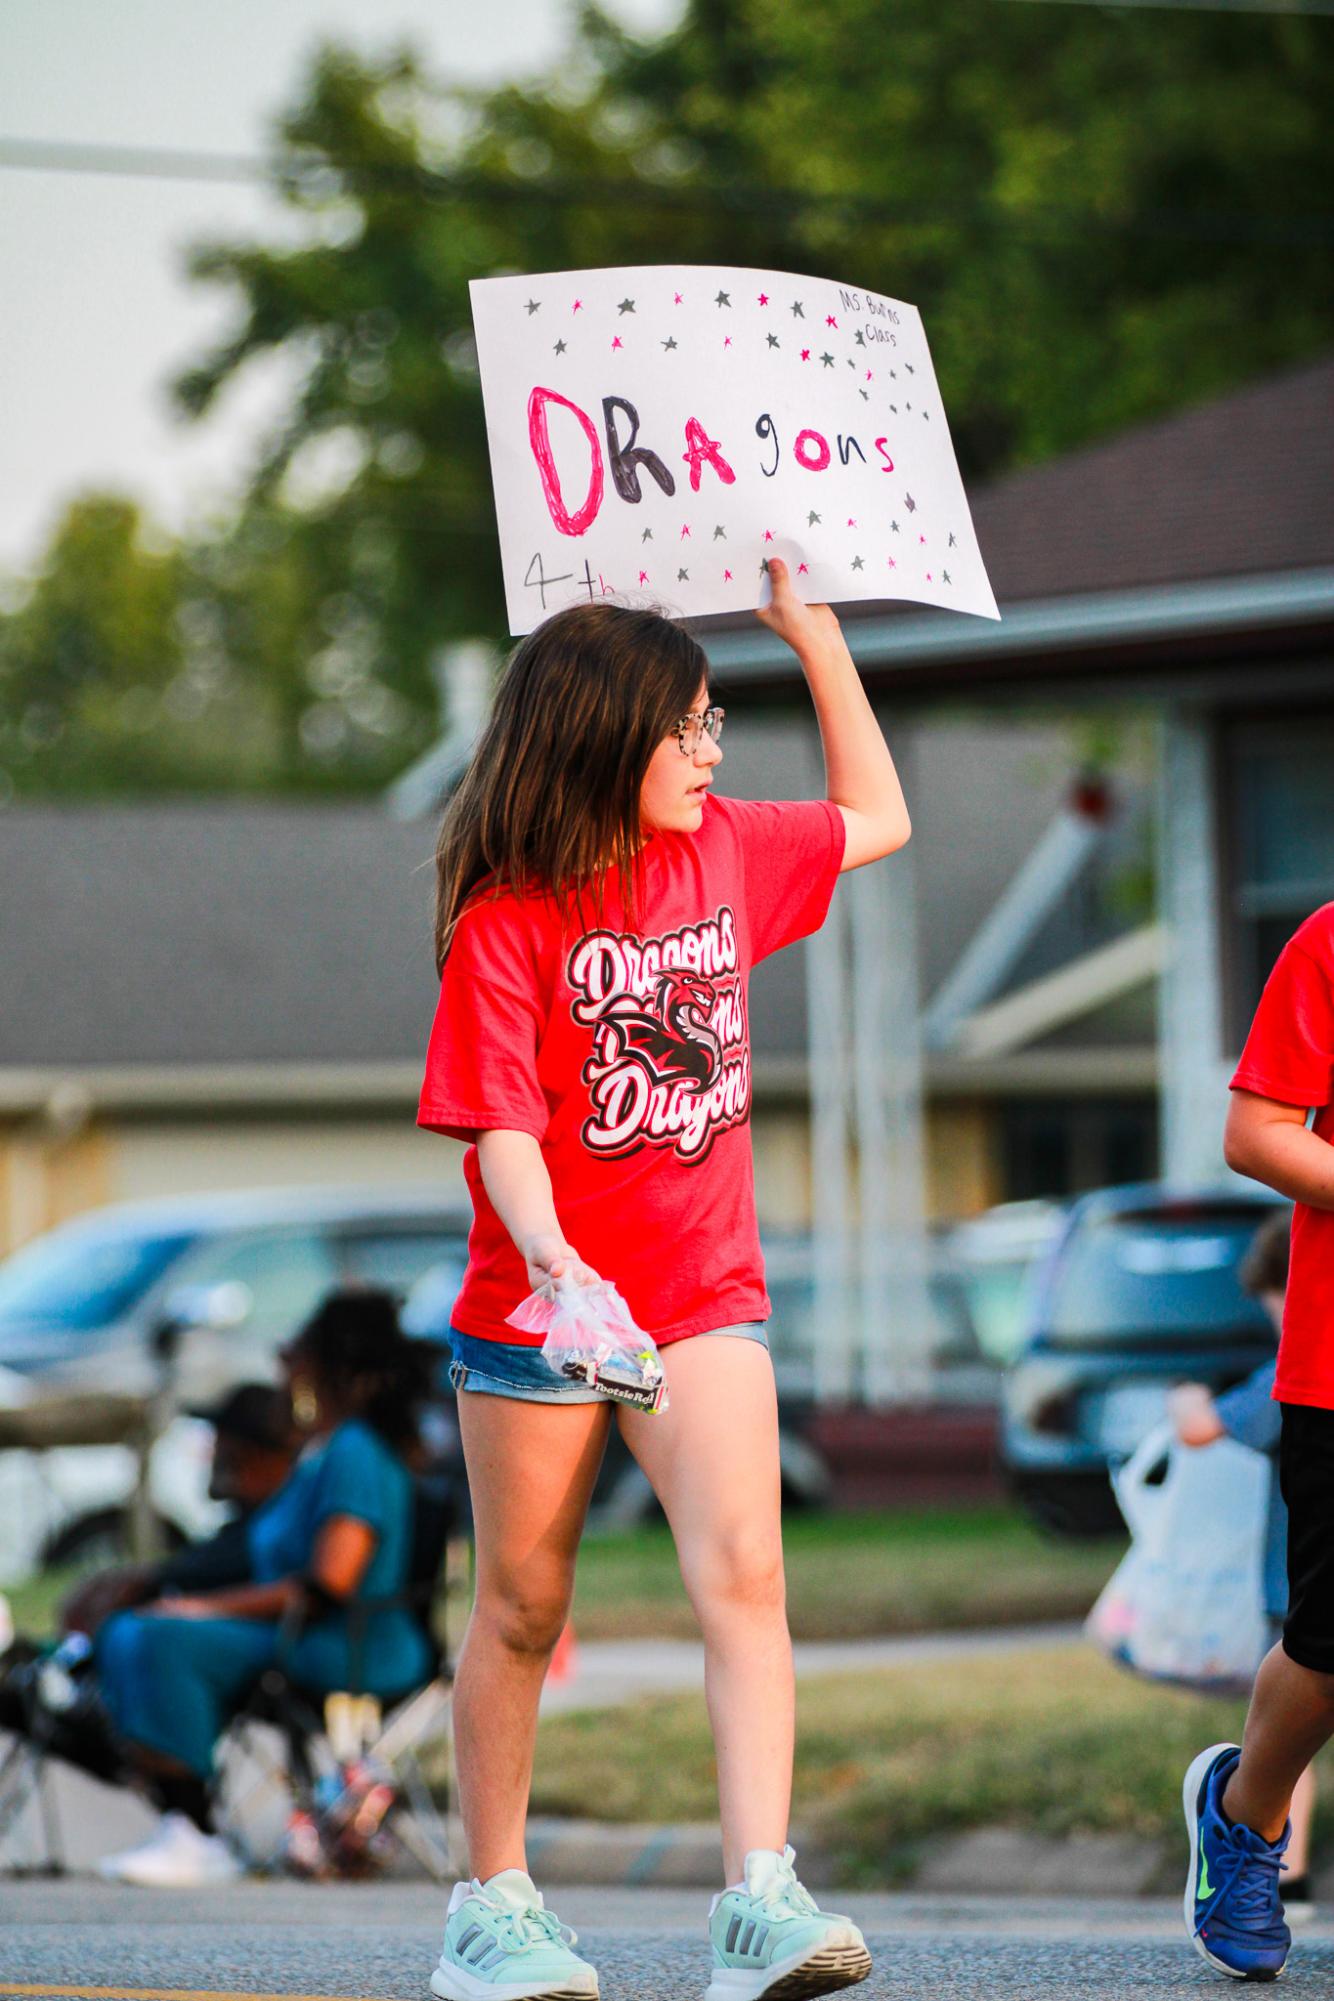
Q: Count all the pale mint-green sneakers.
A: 2